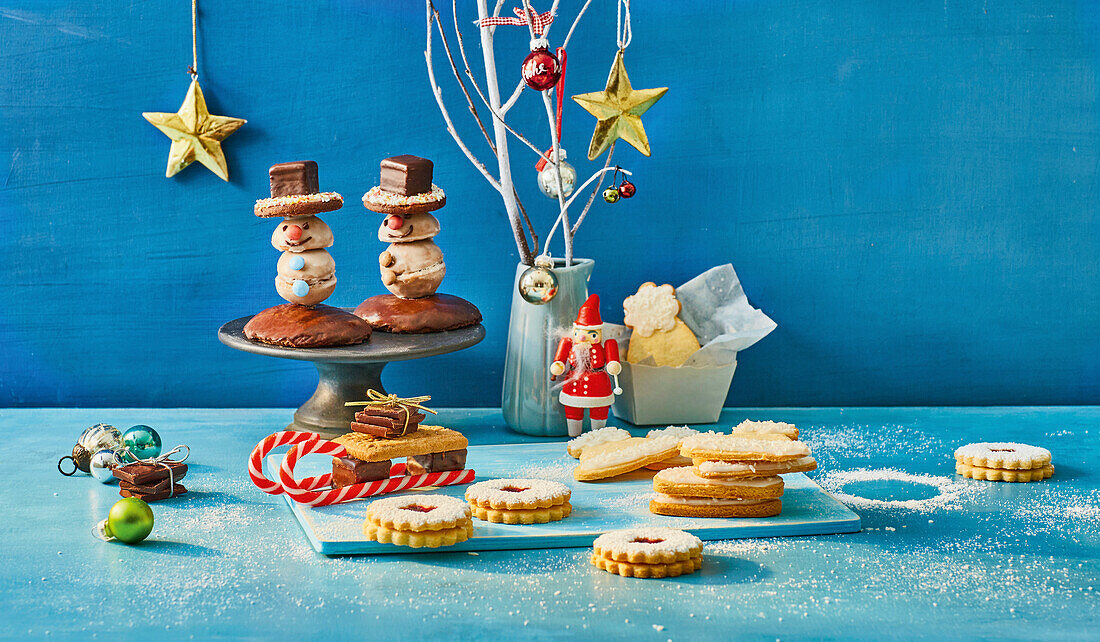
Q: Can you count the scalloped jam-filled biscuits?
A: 4